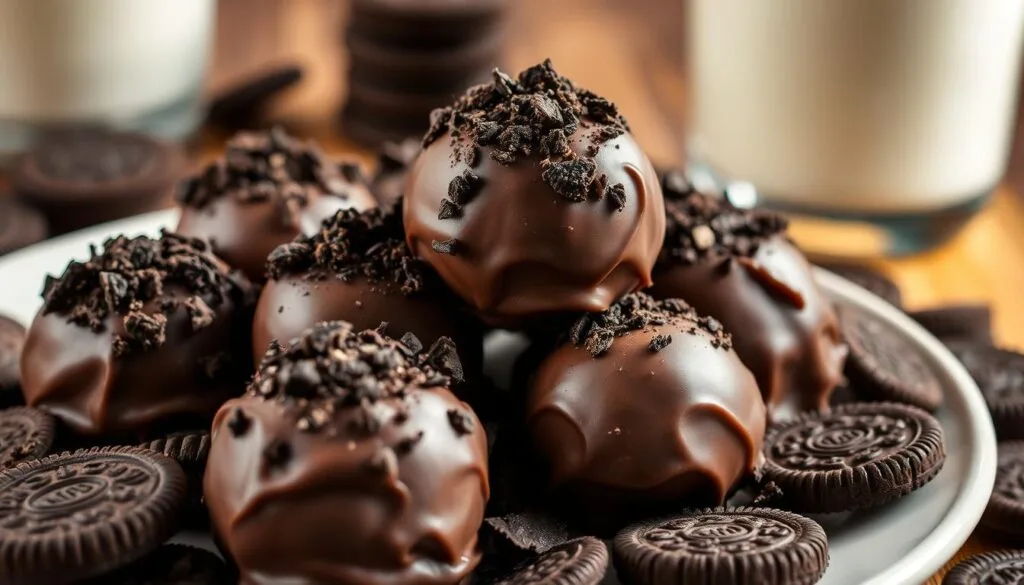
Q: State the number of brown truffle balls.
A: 7